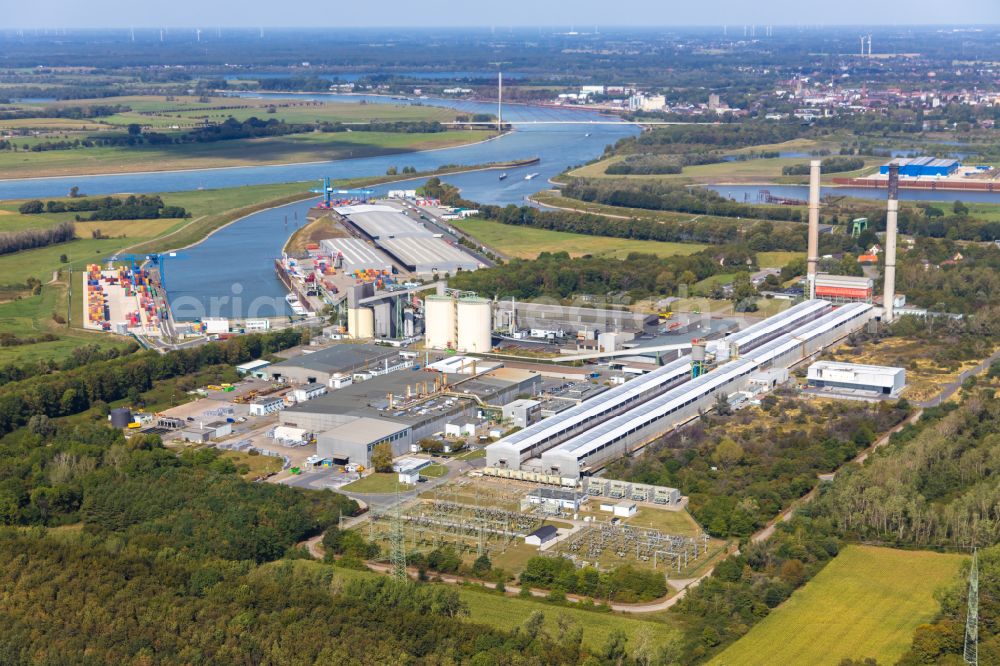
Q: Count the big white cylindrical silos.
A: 2